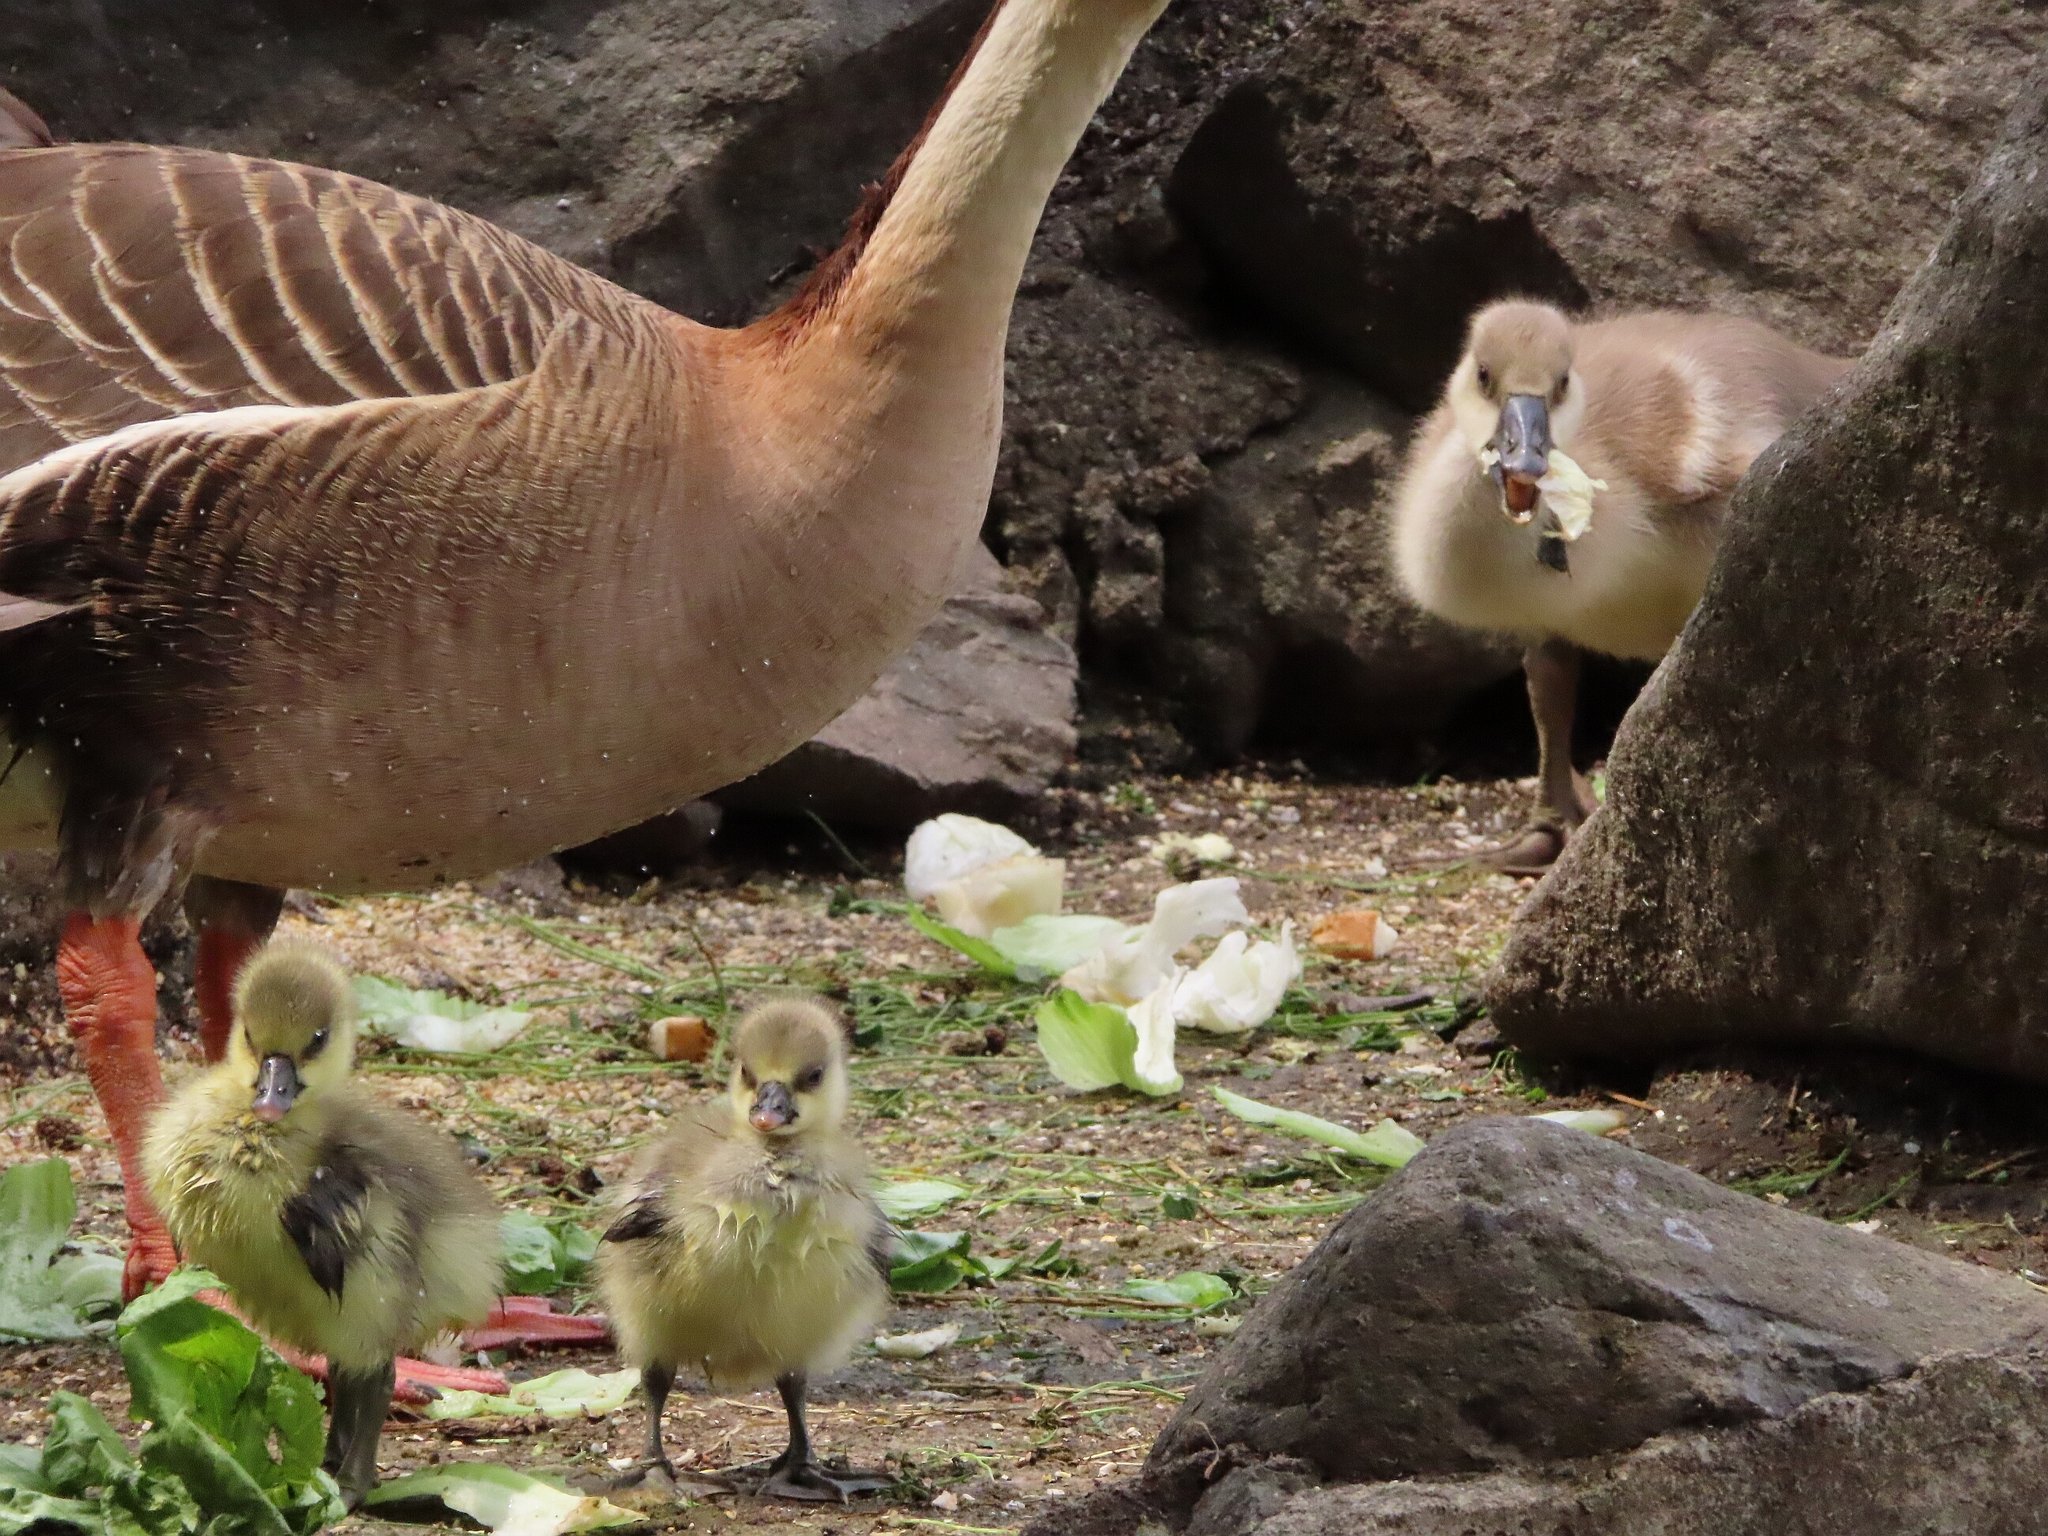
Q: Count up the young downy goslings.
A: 3